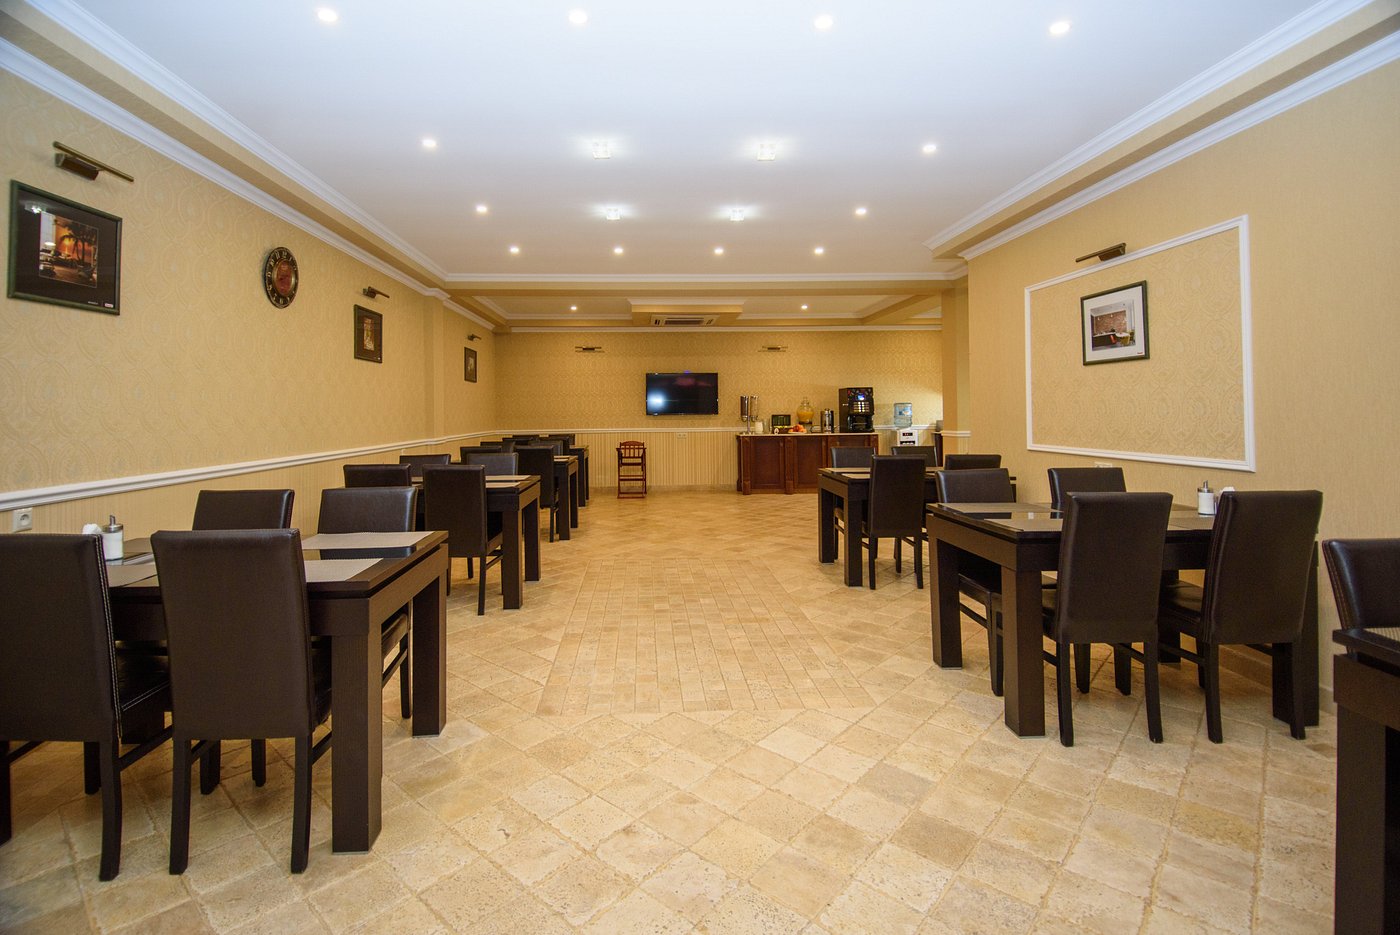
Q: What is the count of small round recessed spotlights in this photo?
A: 14